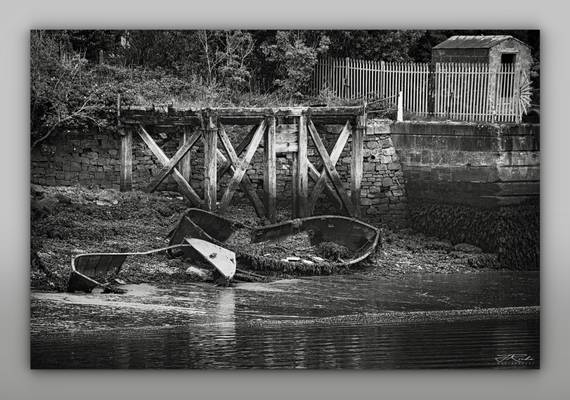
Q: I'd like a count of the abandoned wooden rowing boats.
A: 2